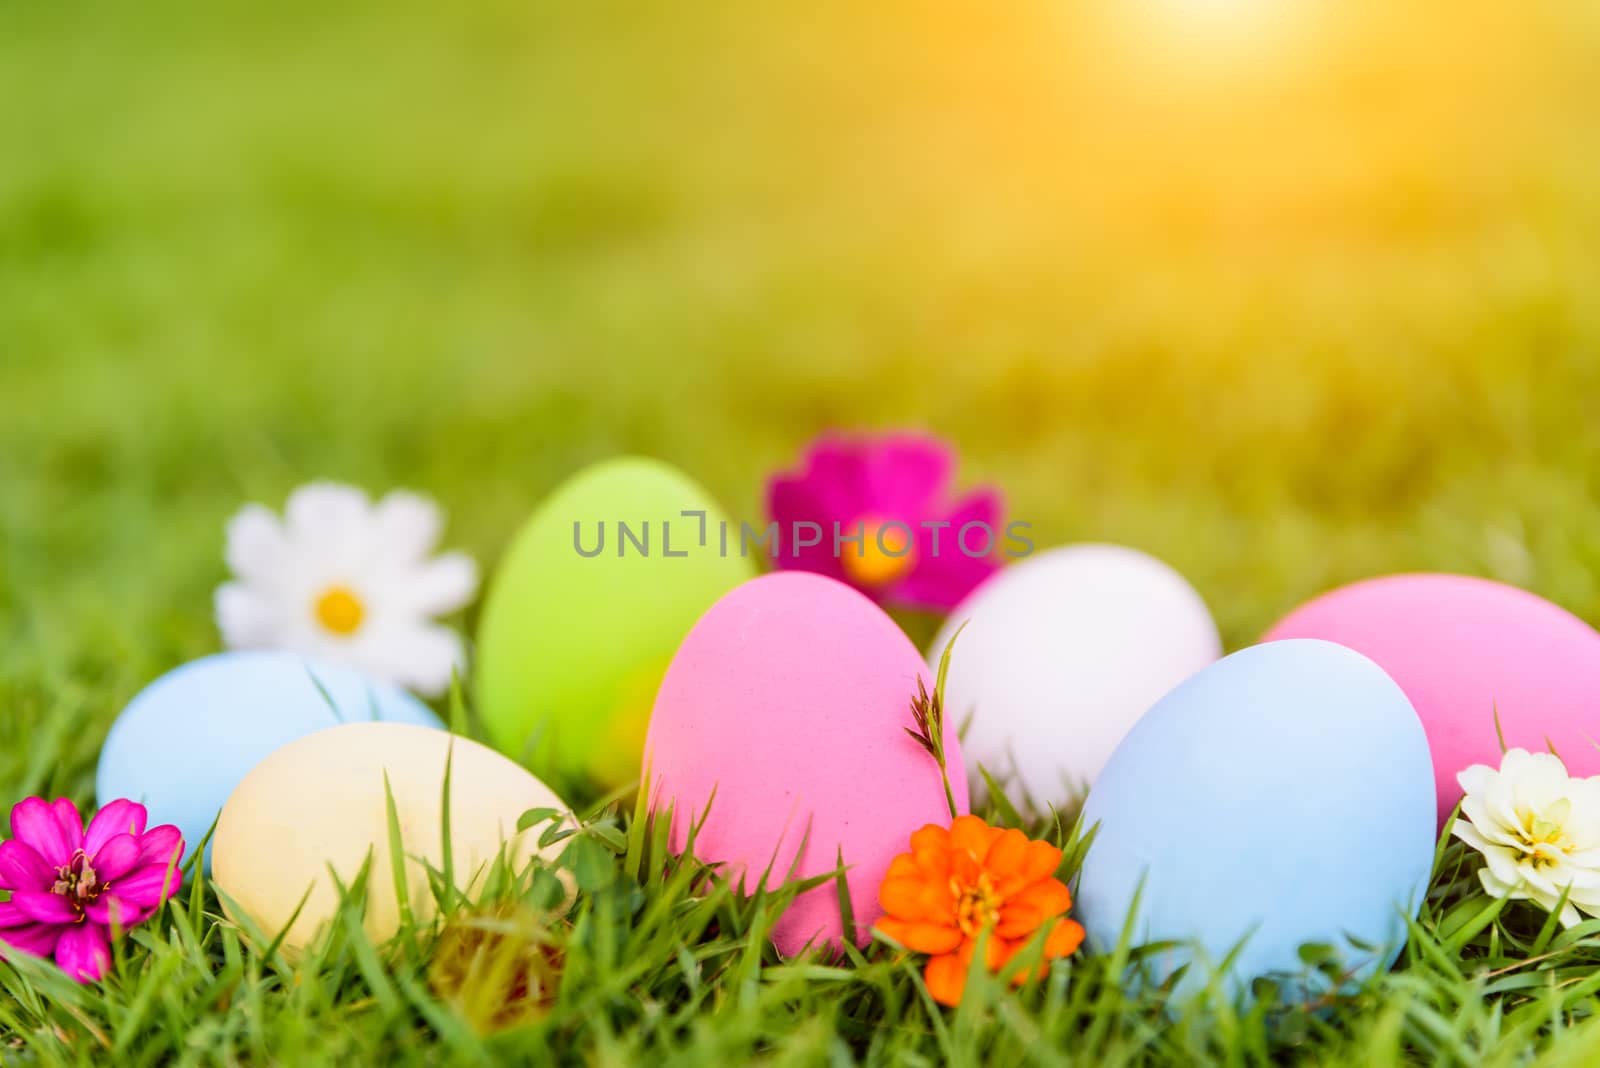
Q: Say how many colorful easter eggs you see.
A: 7